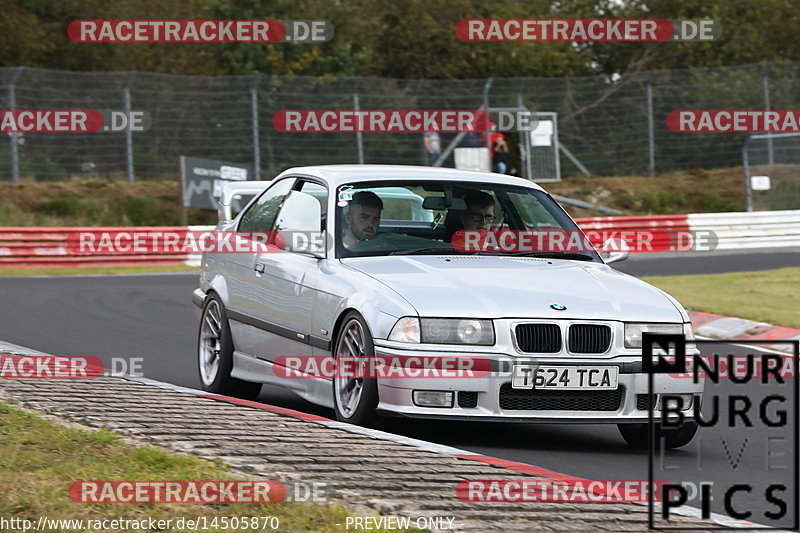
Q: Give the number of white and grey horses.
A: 0